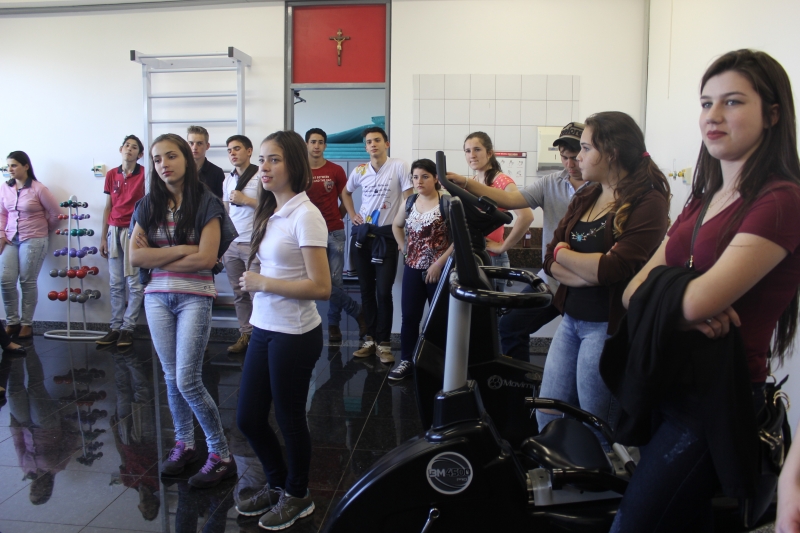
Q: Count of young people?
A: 13